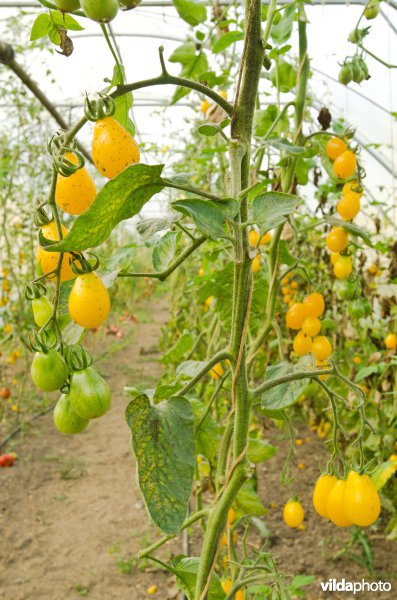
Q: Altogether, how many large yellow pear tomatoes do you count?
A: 7